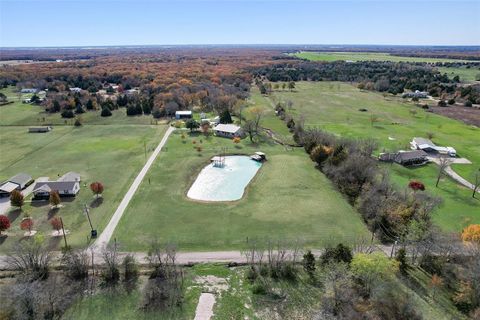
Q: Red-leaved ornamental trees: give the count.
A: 5